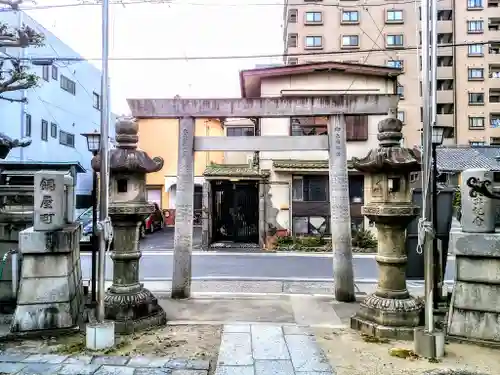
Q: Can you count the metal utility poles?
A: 2